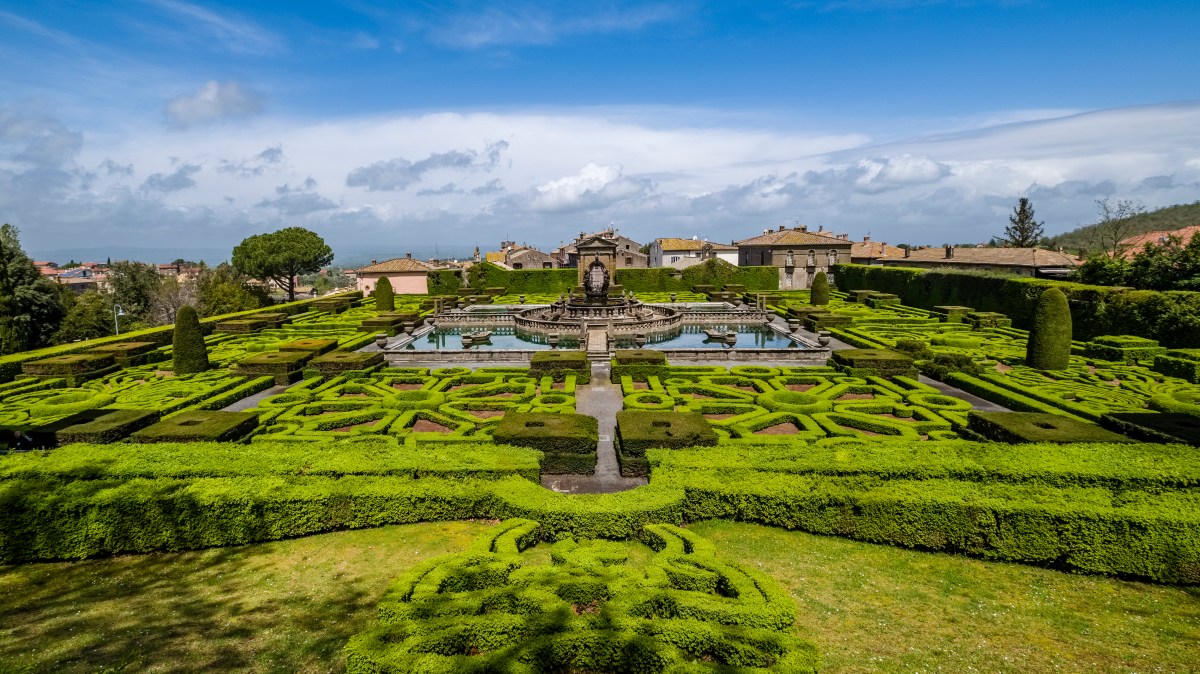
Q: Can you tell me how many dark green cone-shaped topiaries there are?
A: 4